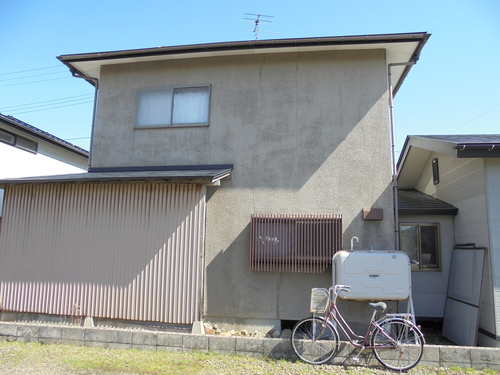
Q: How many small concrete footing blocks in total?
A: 2